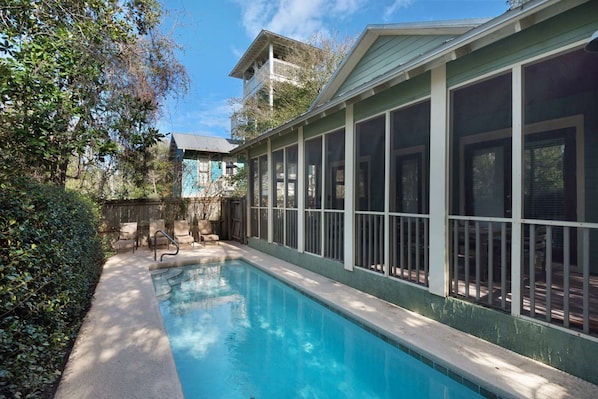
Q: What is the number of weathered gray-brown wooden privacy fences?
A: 1